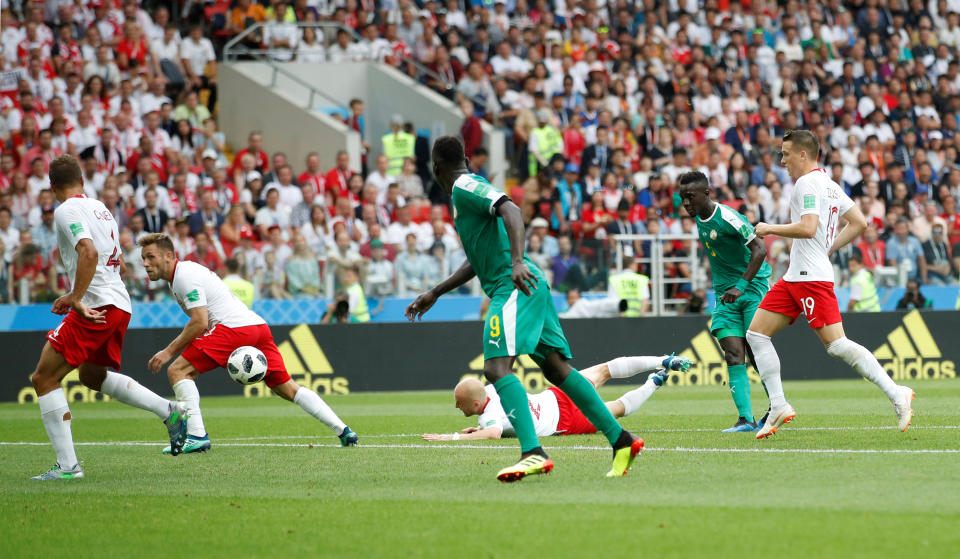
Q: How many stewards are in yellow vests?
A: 6